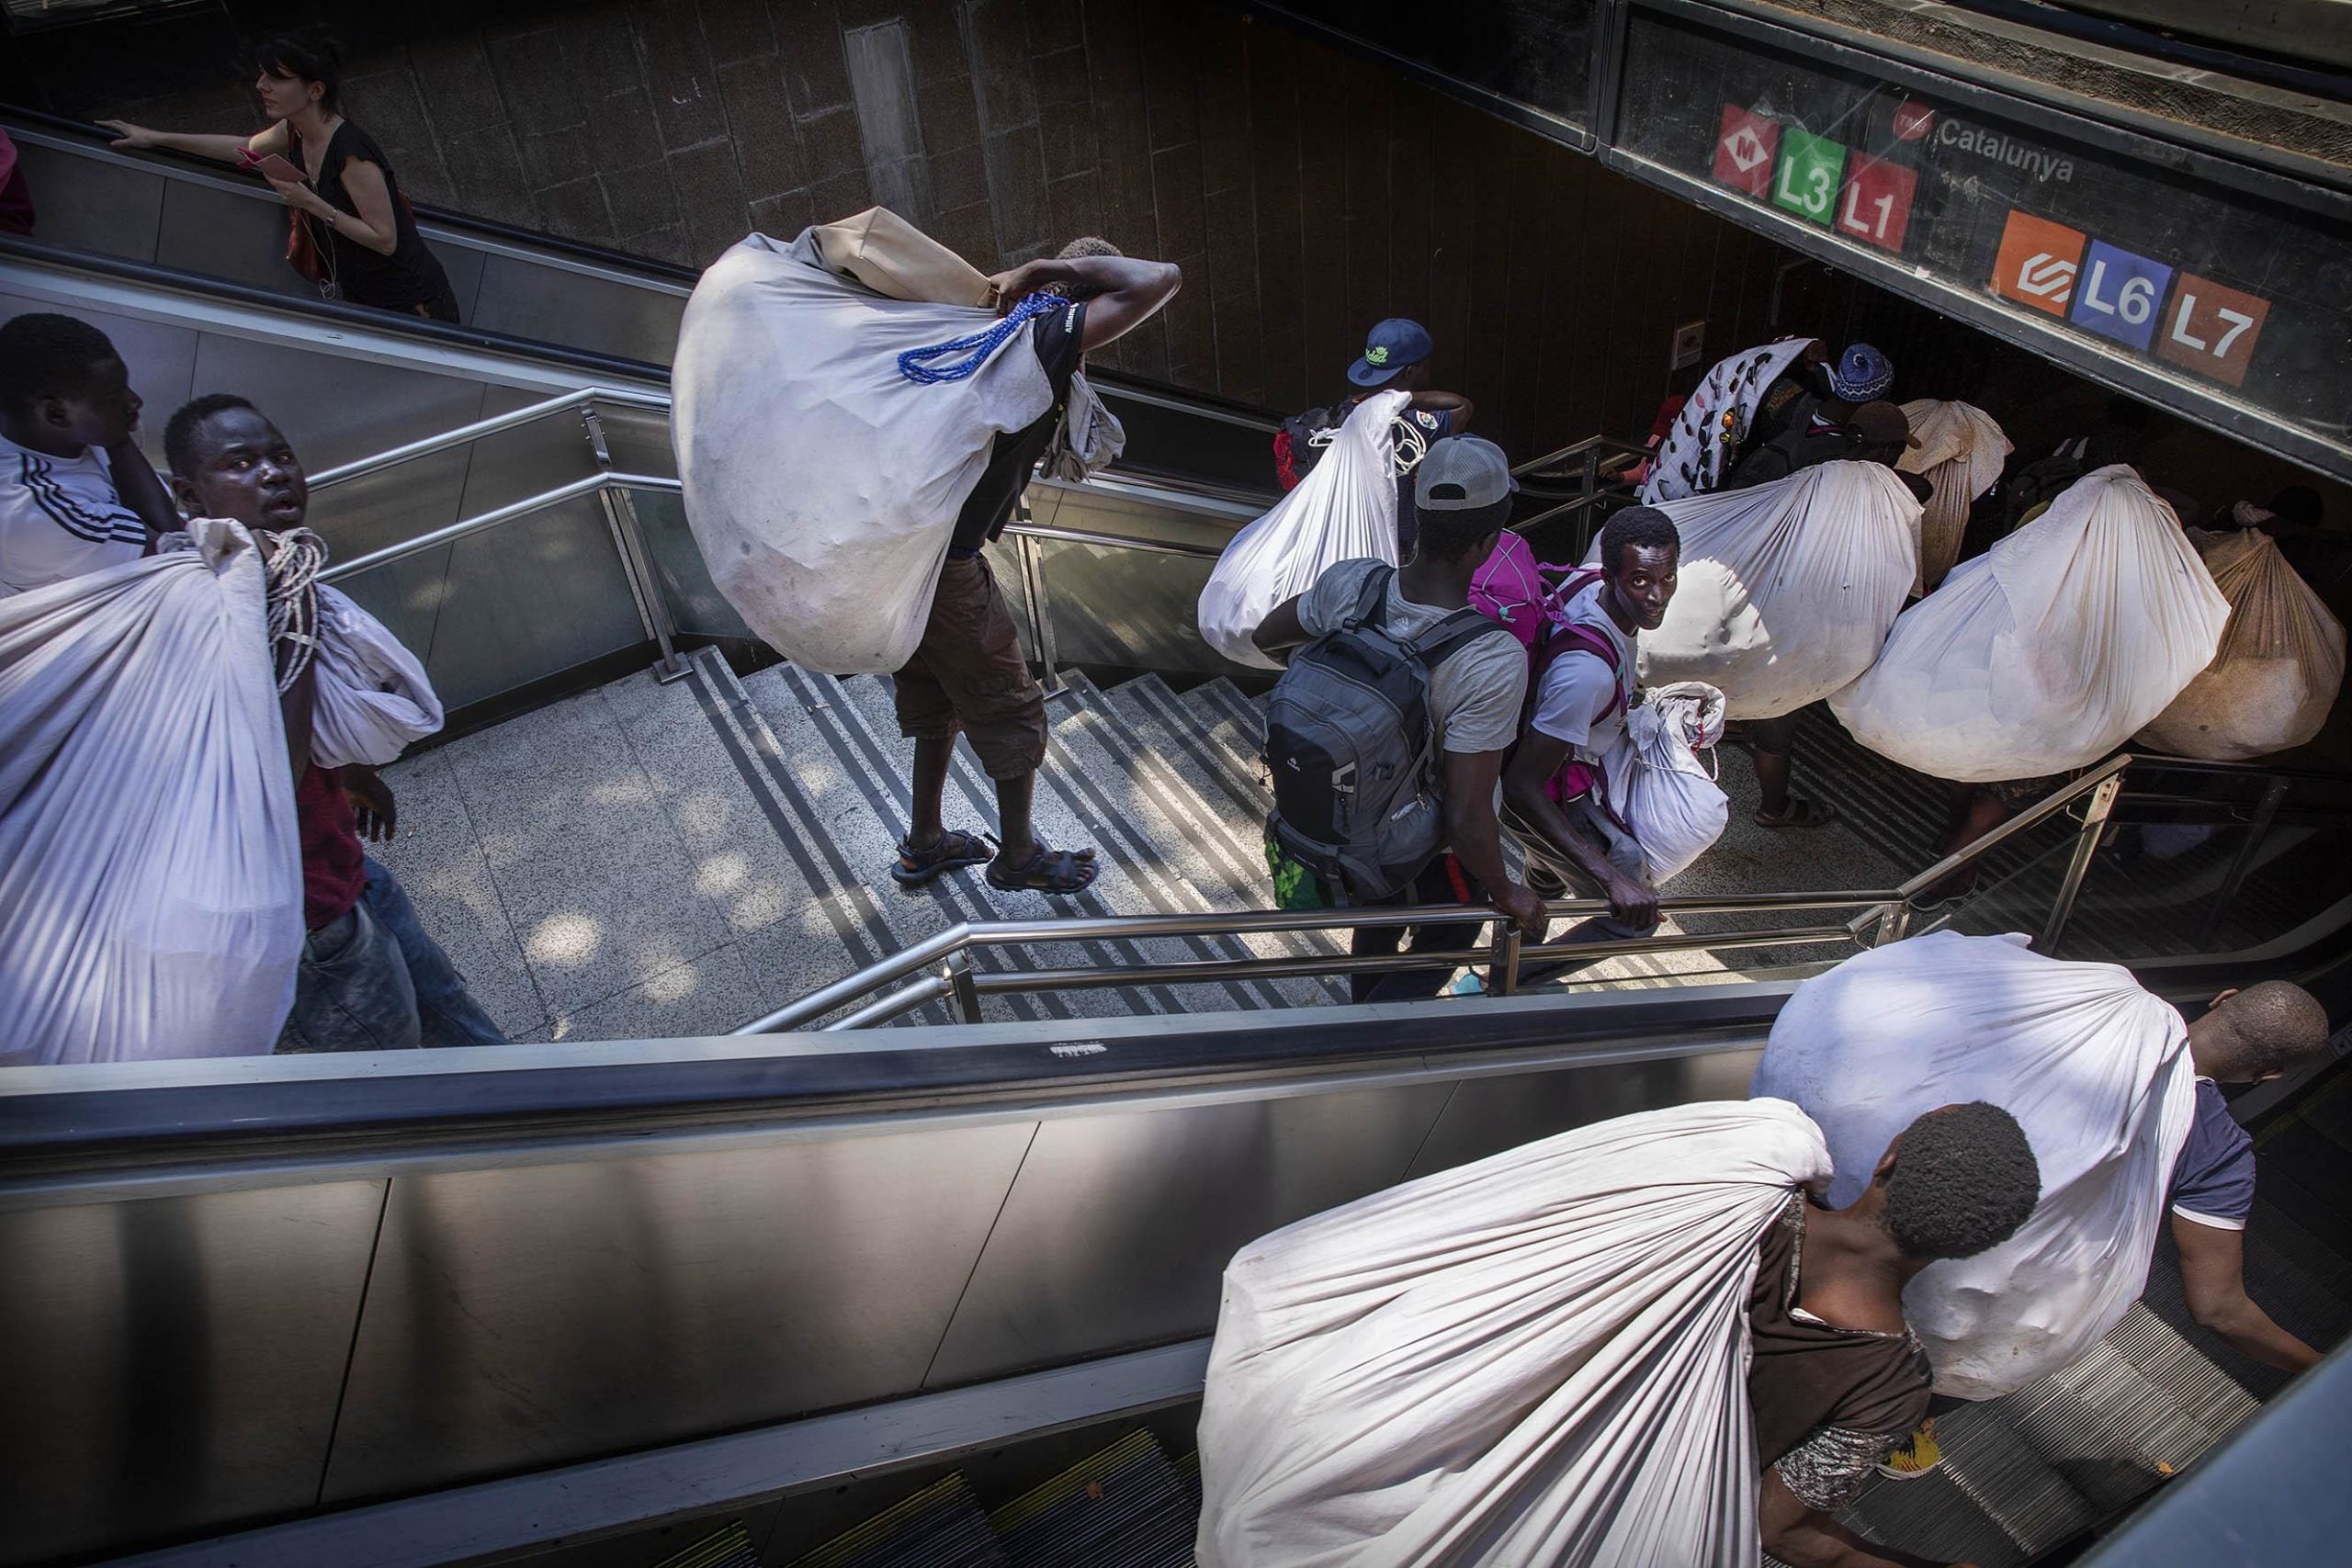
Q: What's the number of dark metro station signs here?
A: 1